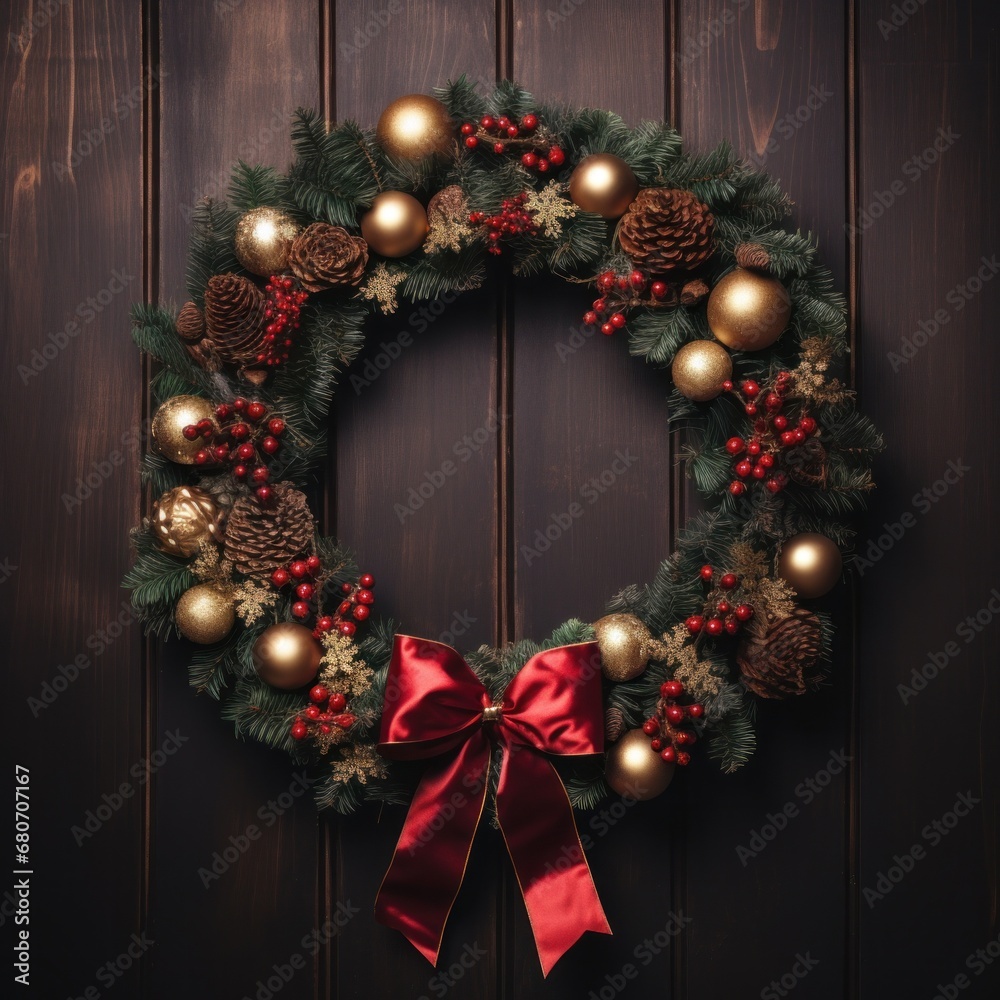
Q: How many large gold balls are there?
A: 13